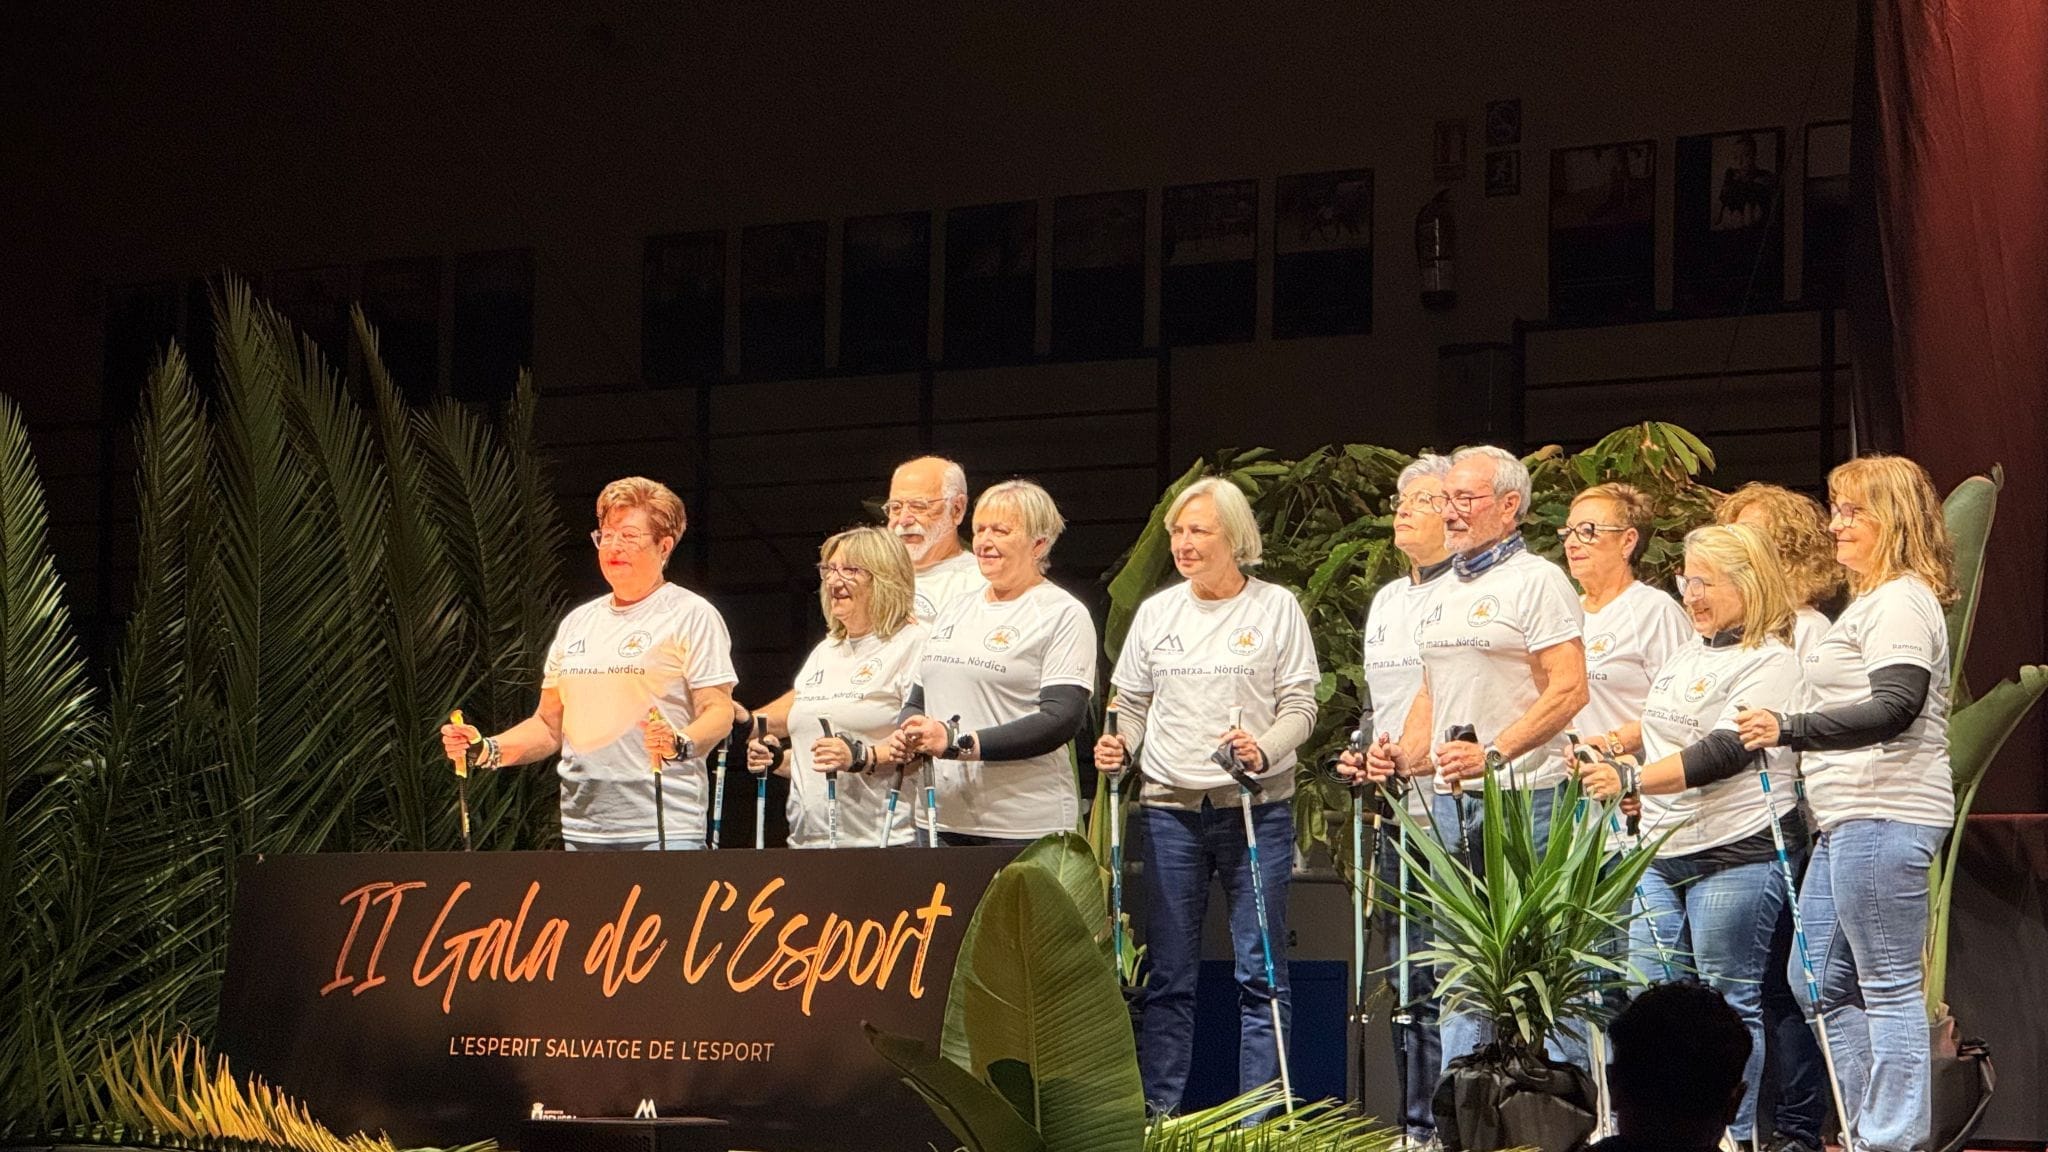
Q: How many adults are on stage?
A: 11